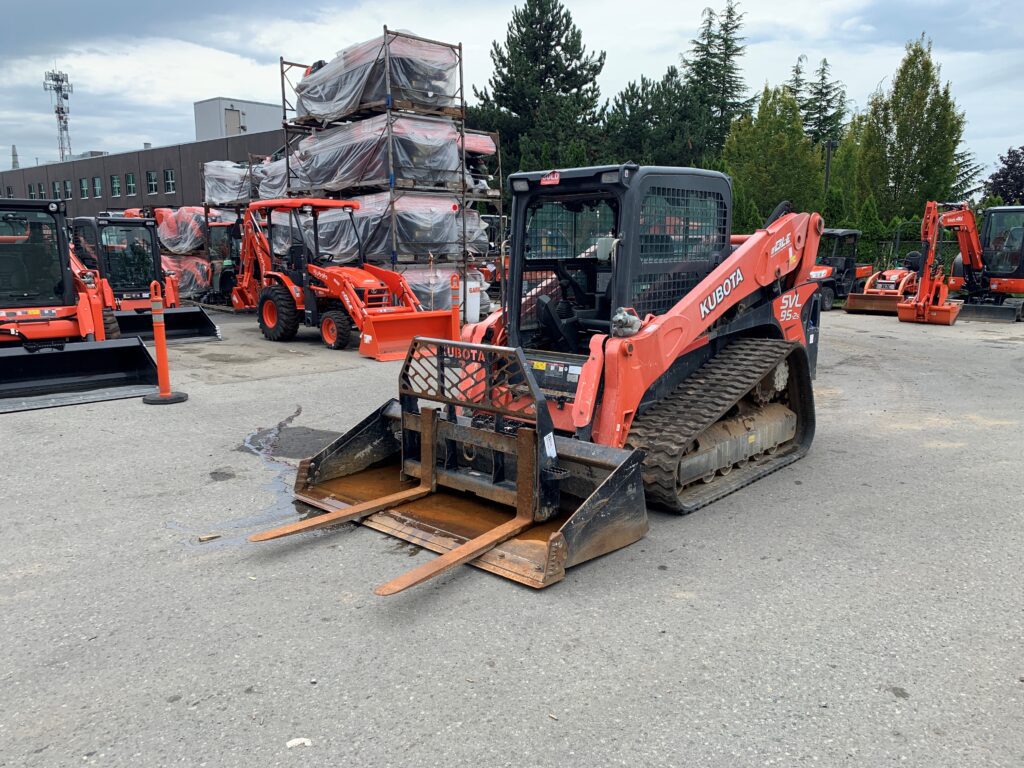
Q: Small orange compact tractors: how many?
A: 2